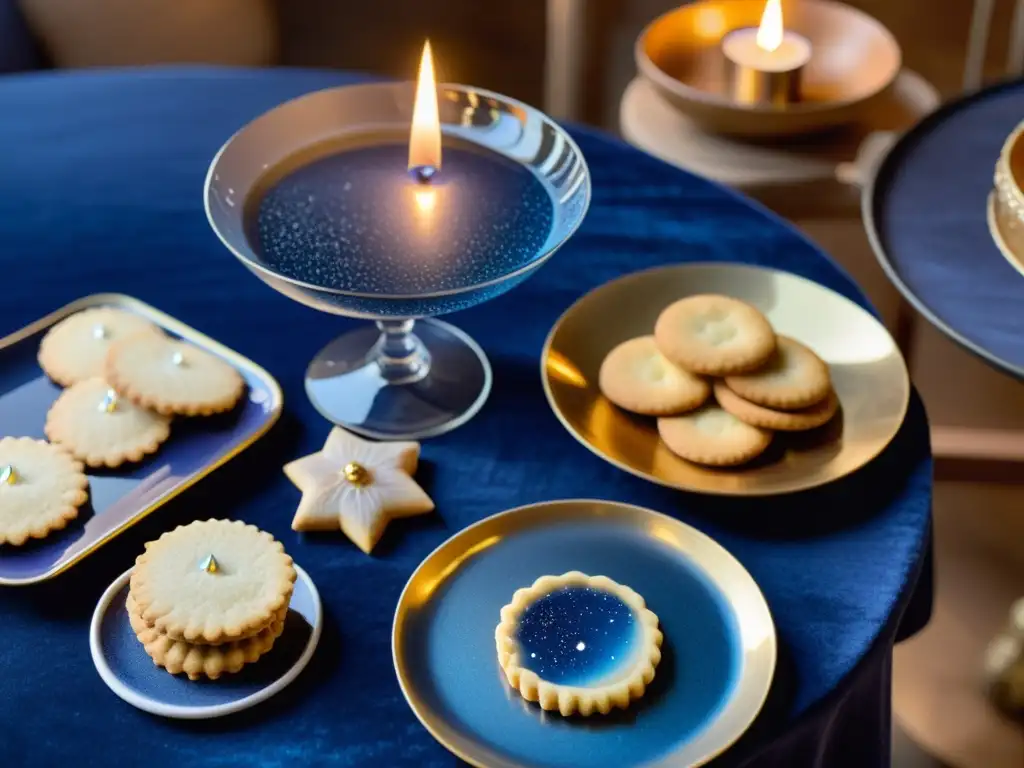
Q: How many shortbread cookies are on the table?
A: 13